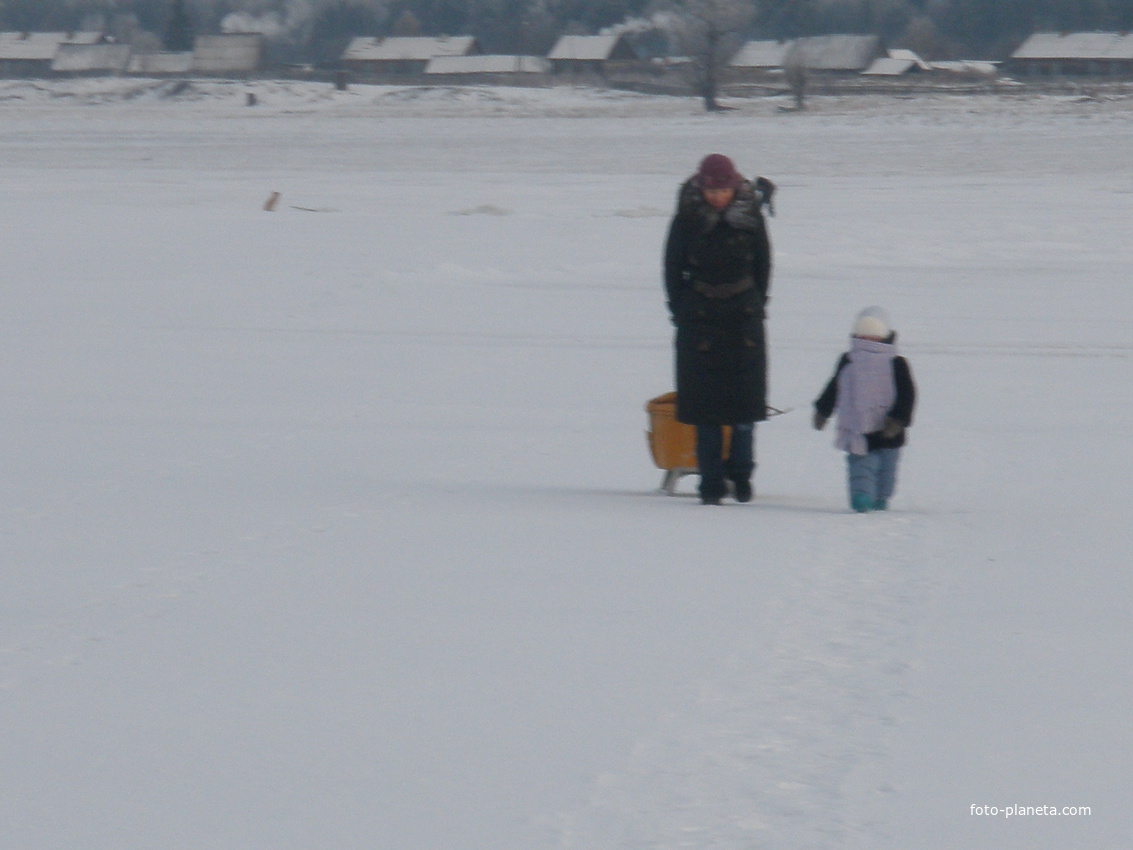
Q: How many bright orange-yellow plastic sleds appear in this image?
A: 1